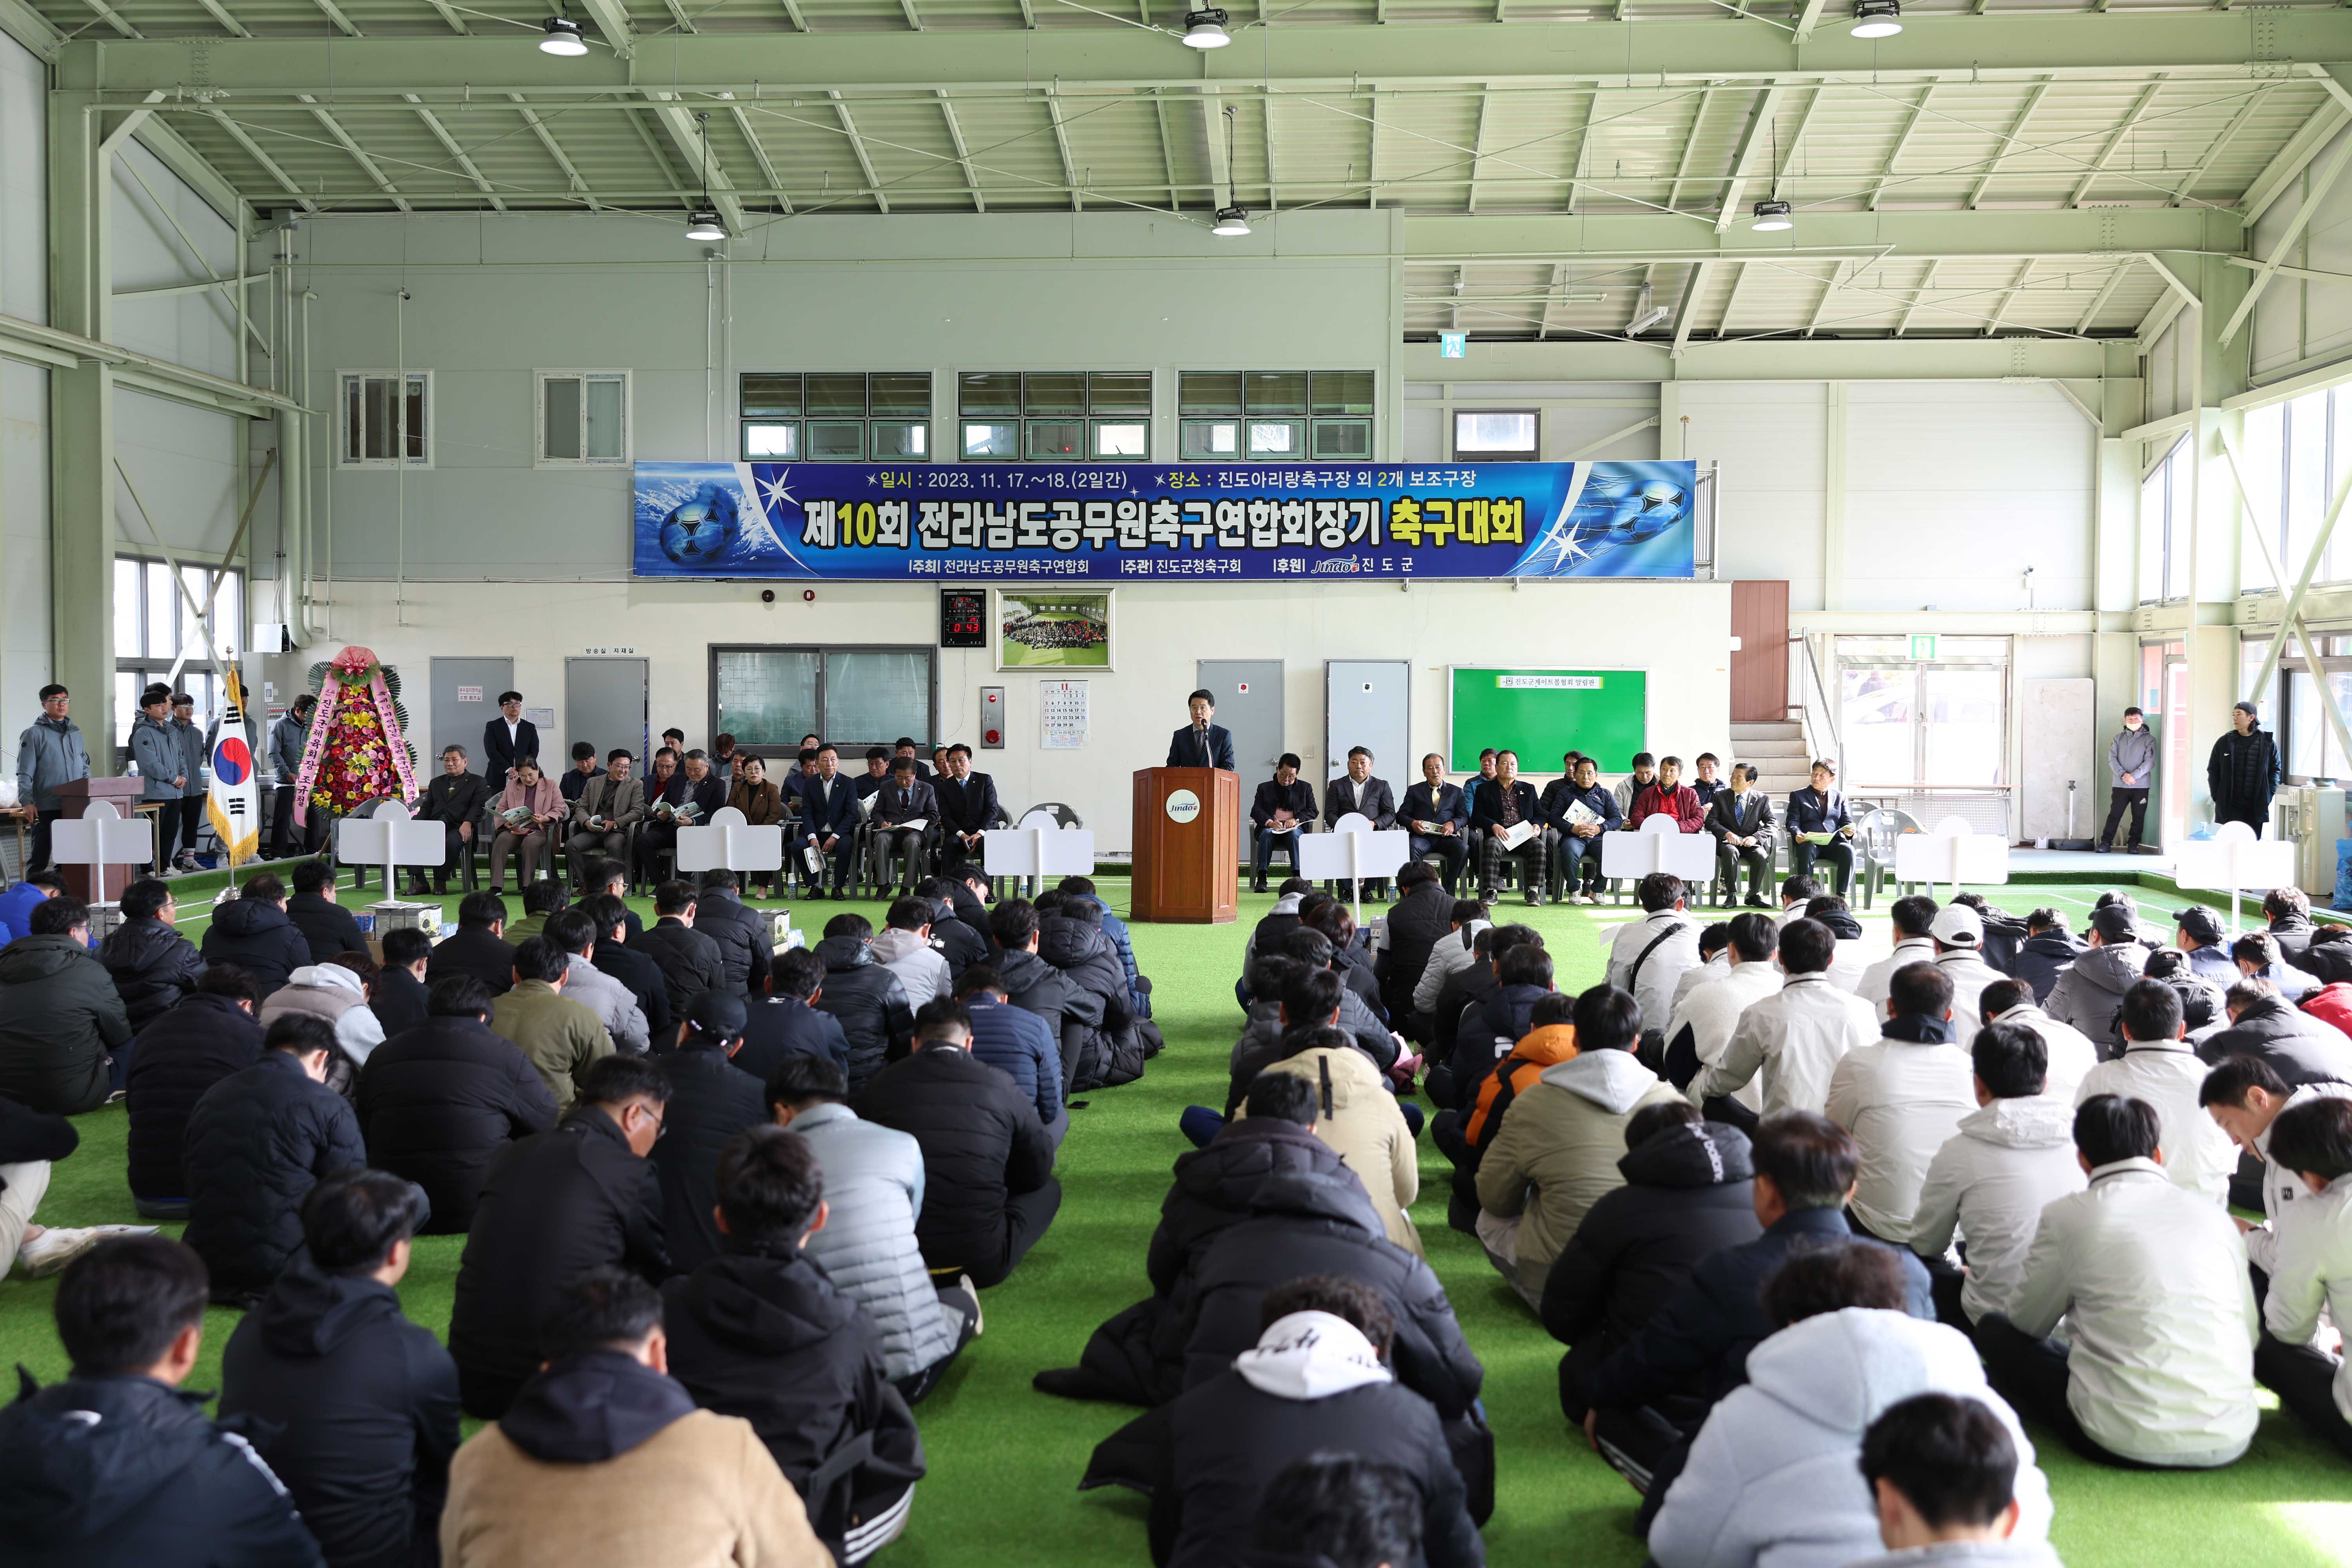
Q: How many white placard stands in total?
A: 8